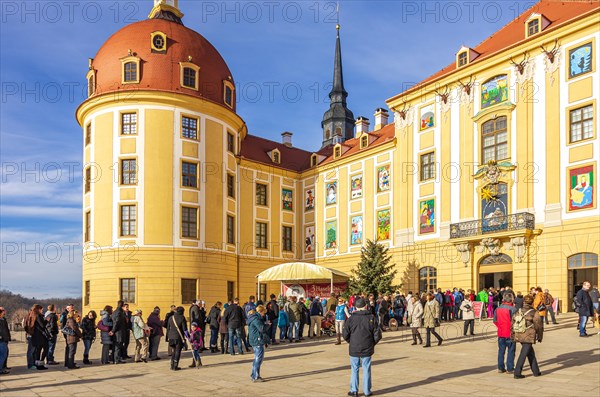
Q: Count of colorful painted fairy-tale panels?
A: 14